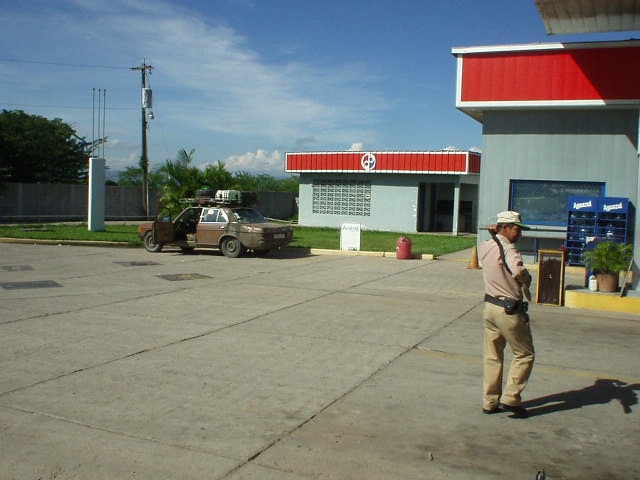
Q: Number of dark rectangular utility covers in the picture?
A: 4